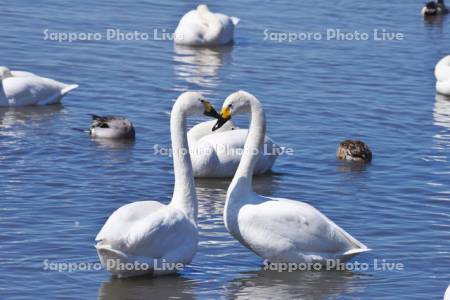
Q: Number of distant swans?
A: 4